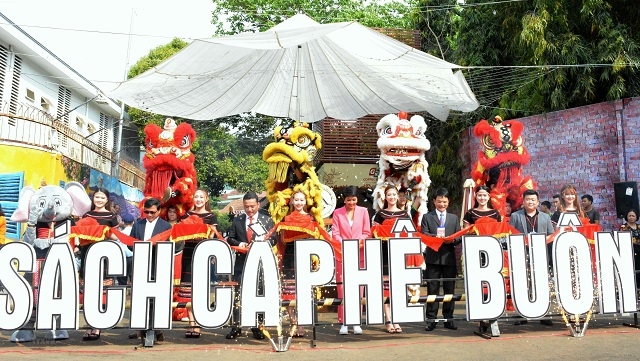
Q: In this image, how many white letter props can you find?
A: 13